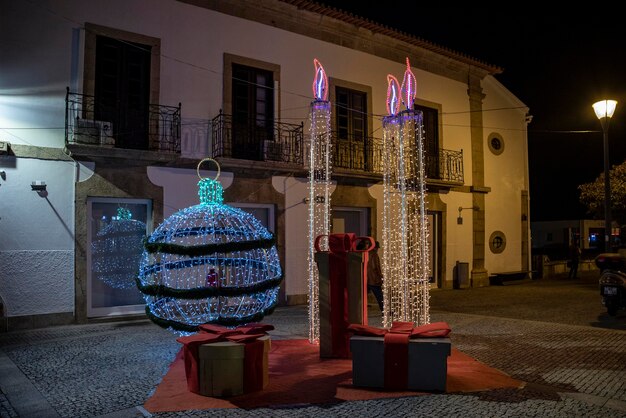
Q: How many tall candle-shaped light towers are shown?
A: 3